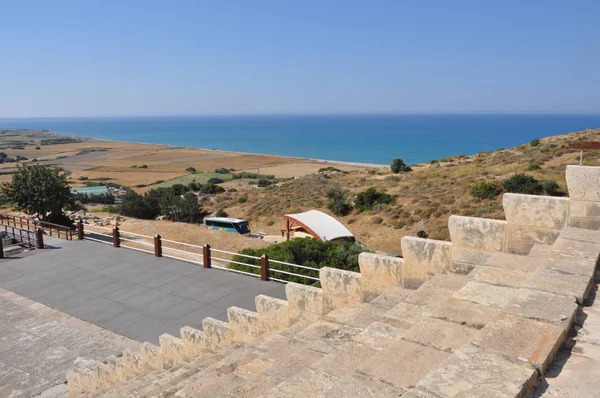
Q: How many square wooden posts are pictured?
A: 7